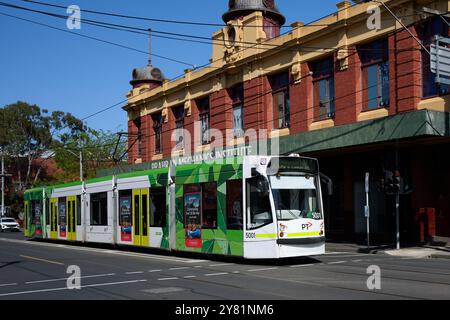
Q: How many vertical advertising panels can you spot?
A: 4